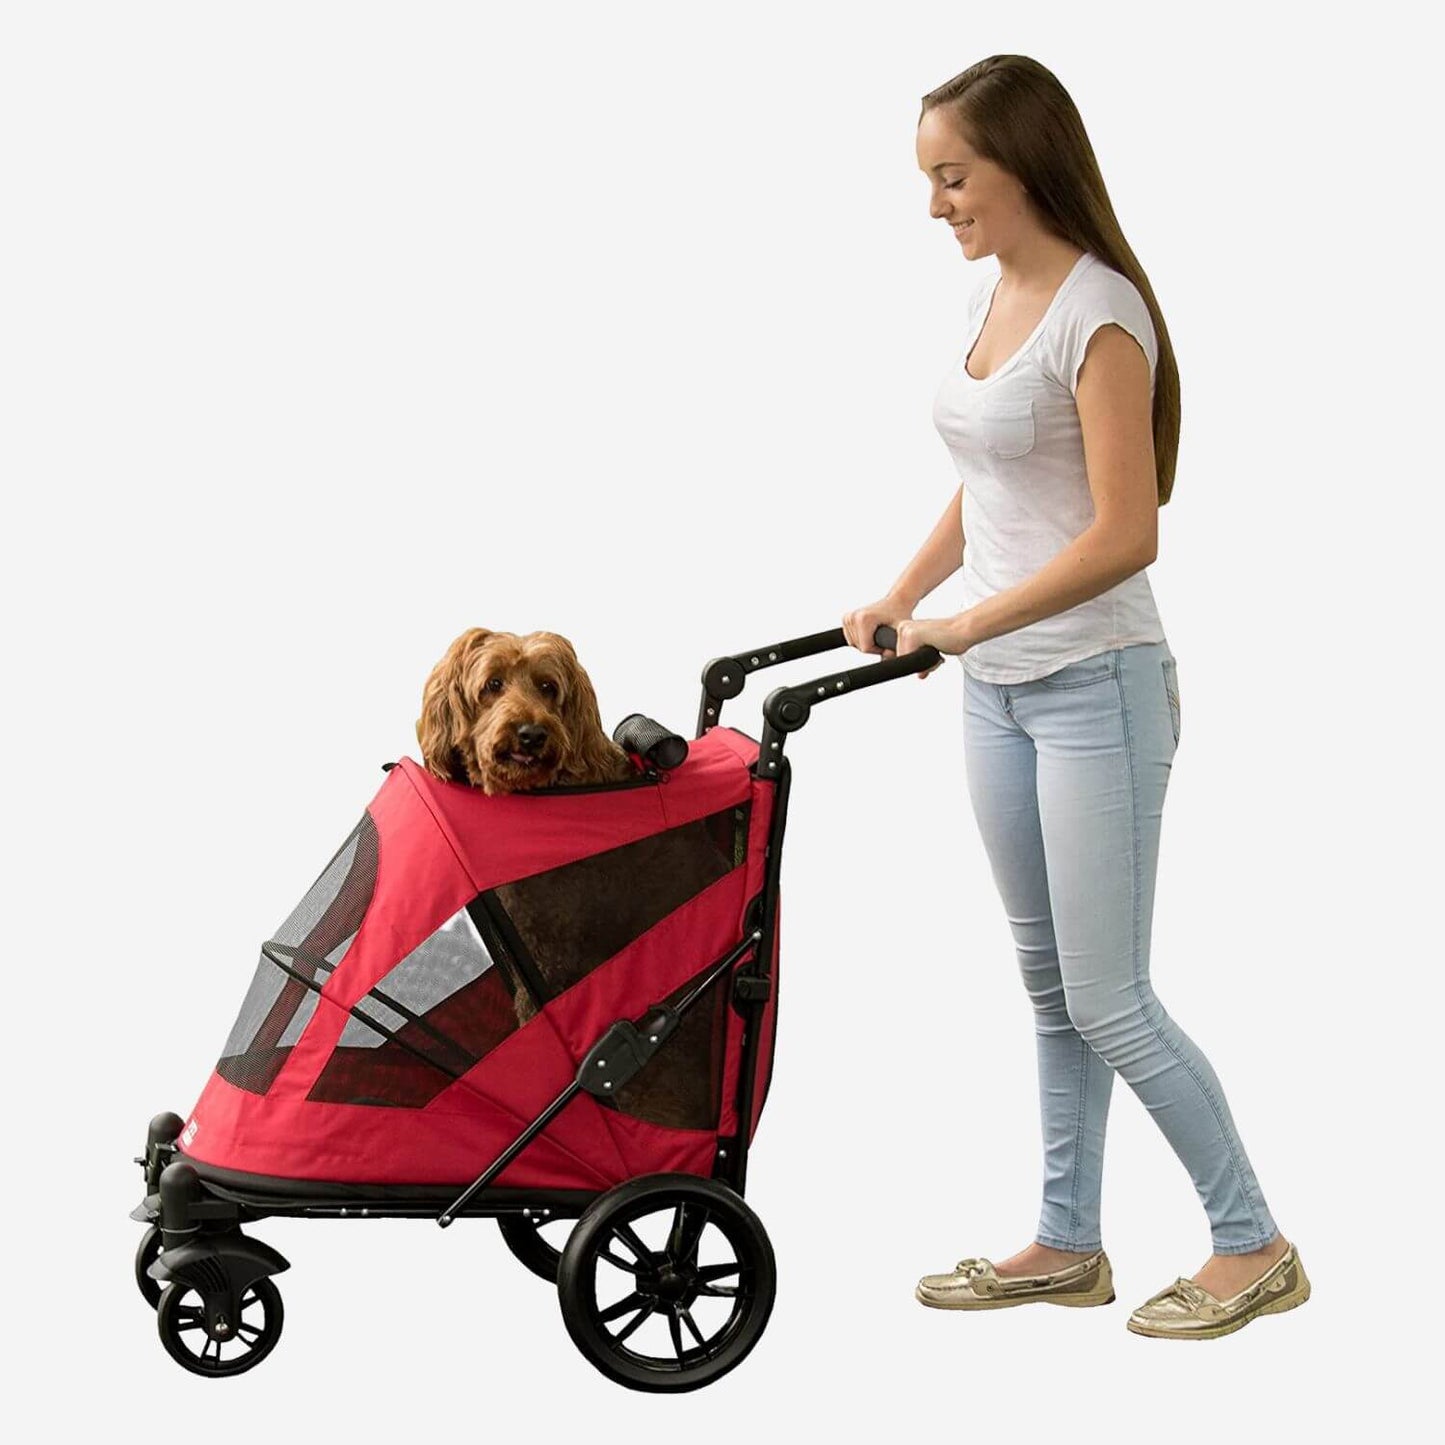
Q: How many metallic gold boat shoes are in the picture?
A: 2